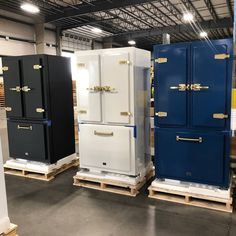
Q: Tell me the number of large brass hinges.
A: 12